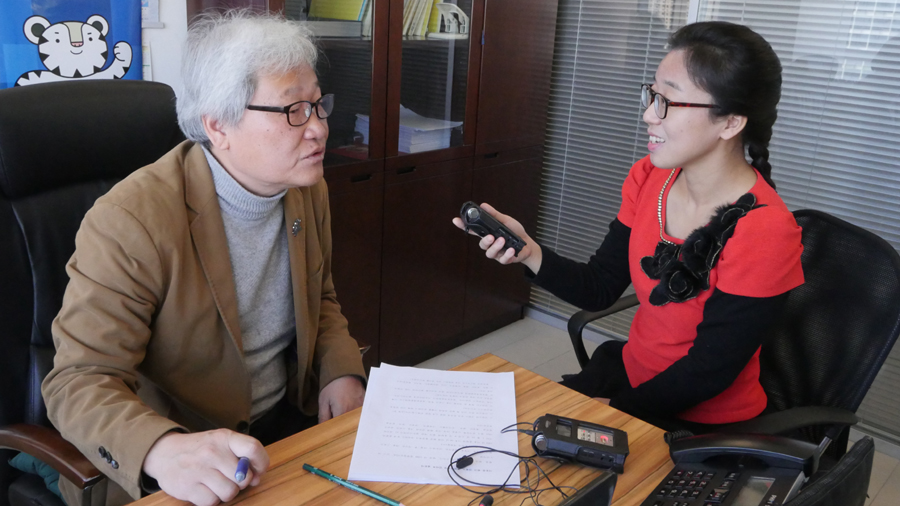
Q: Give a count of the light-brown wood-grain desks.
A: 1